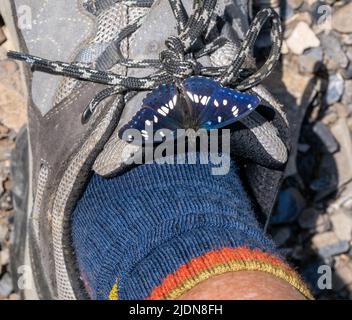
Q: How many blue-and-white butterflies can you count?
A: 1